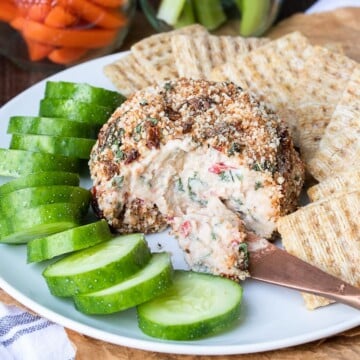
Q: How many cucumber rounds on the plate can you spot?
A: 12